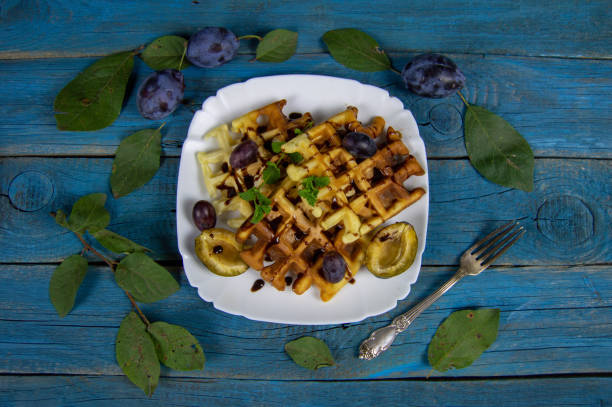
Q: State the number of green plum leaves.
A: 14